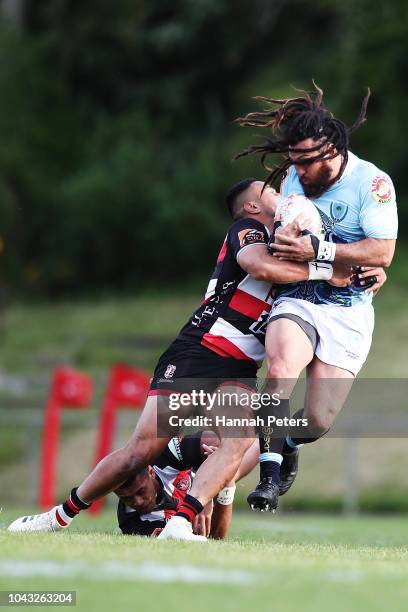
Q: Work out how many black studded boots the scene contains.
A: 2